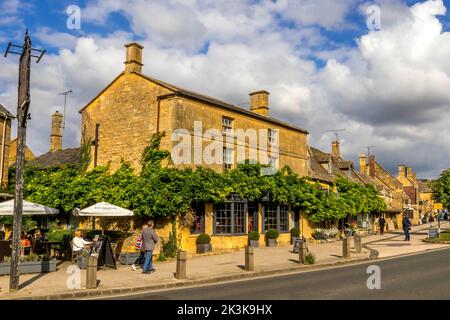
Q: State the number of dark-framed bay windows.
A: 2